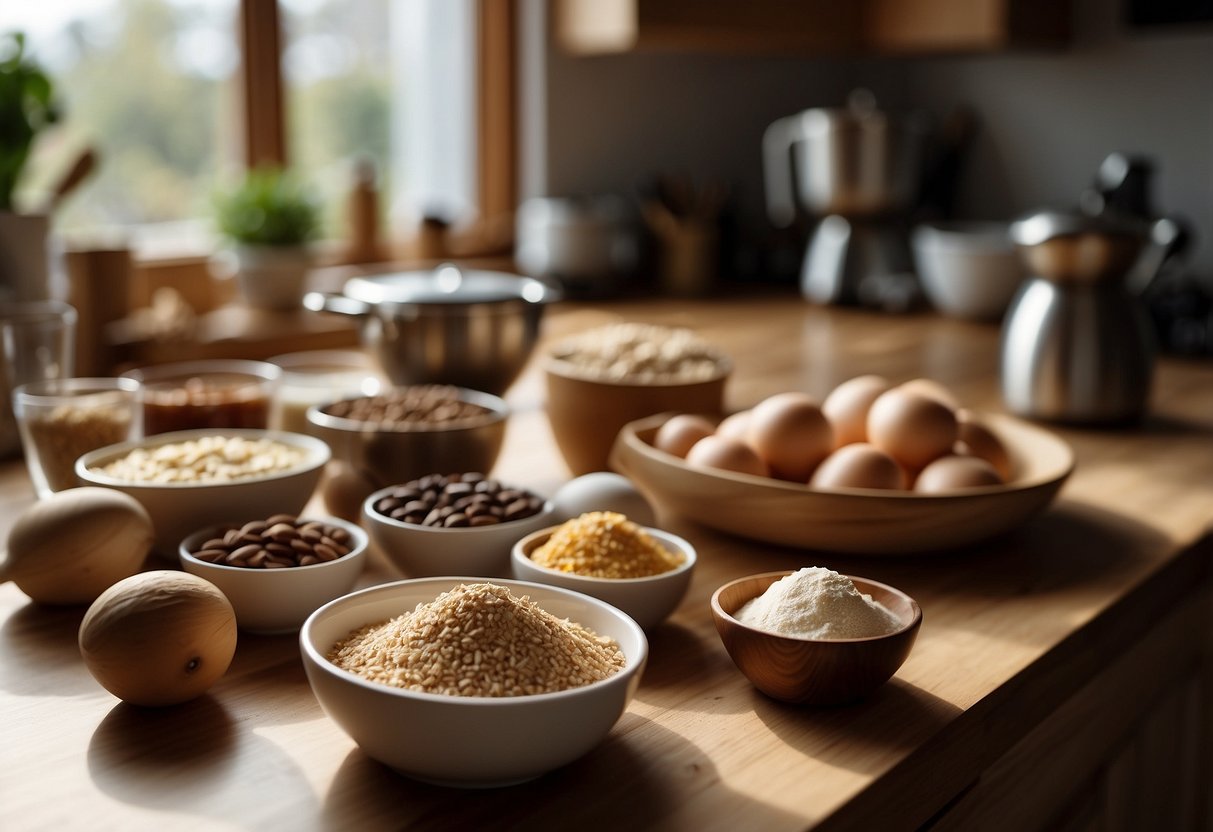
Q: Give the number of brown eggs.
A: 10